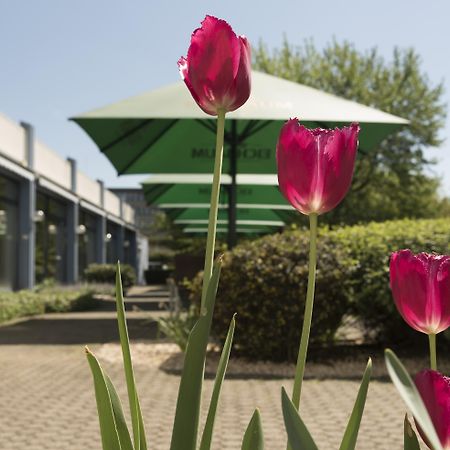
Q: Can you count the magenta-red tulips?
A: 4